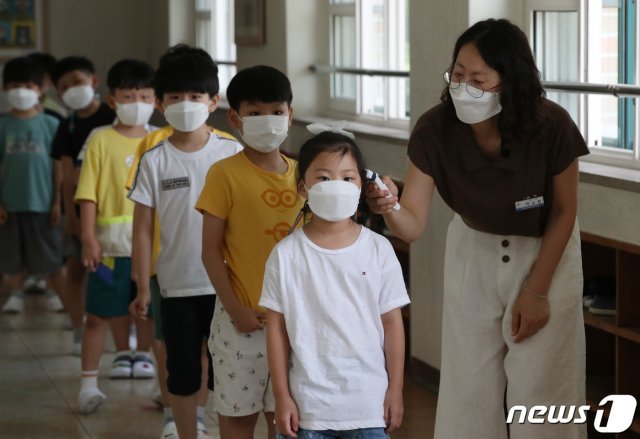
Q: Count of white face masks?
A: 7